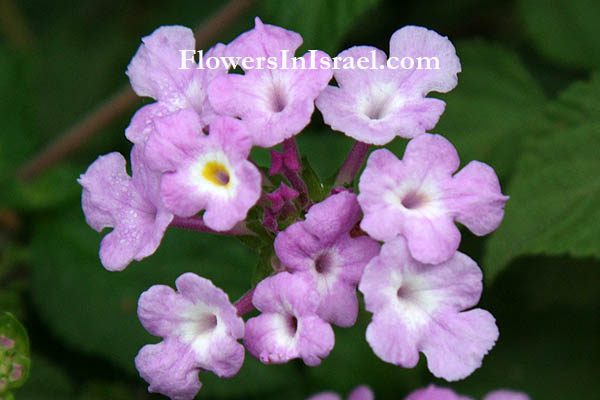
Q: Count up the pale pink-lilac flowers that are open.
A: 10